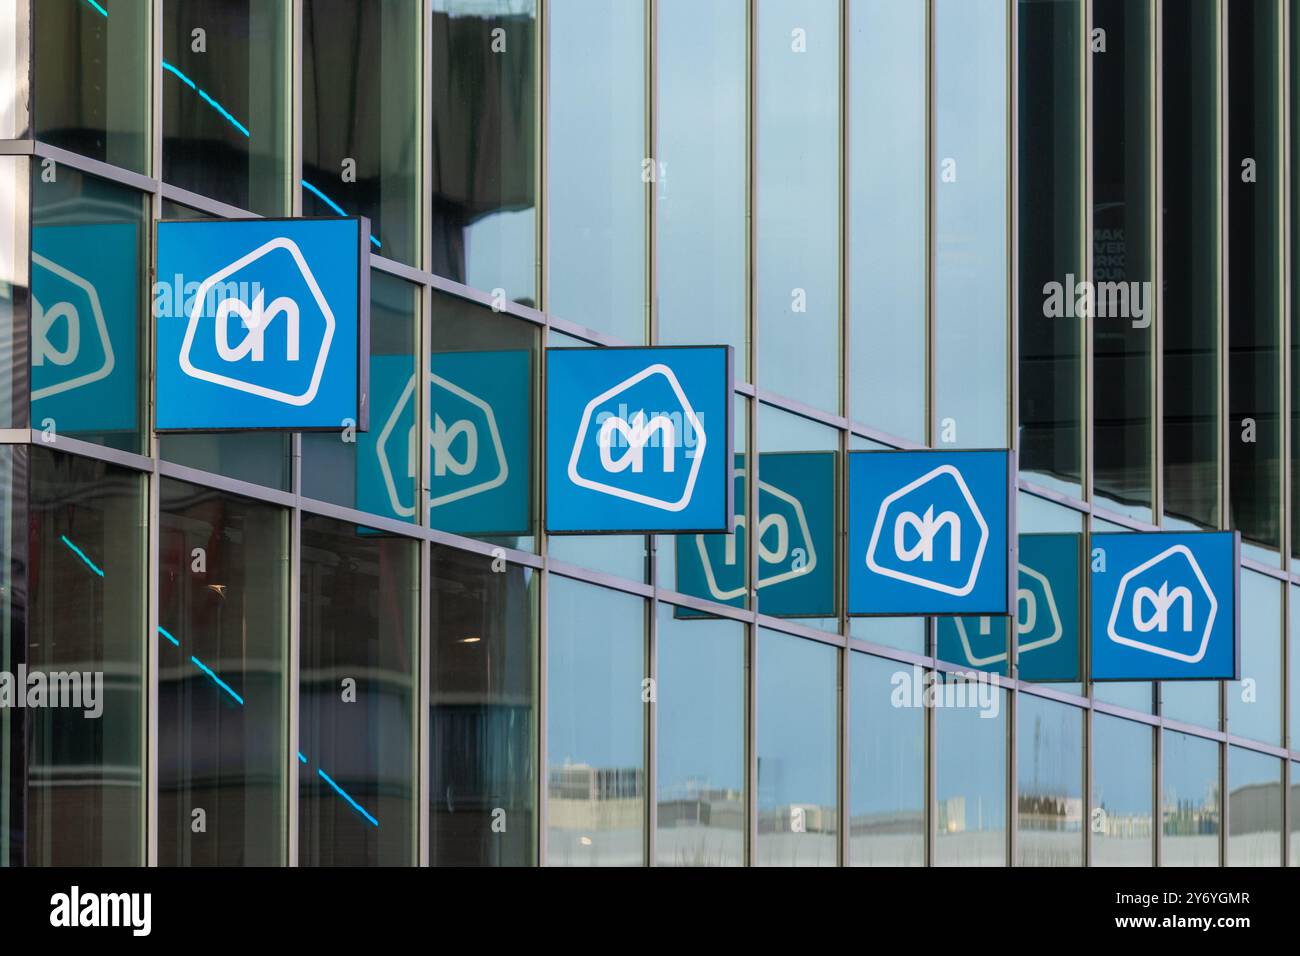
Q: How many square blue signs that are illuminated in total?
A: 4